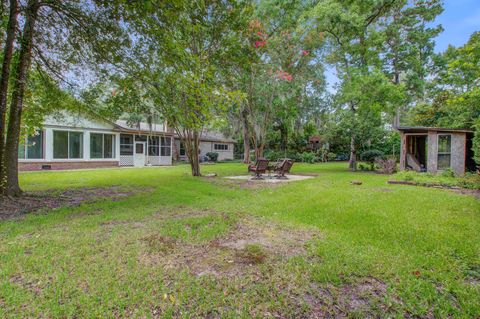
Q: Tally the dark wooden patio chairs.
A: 2